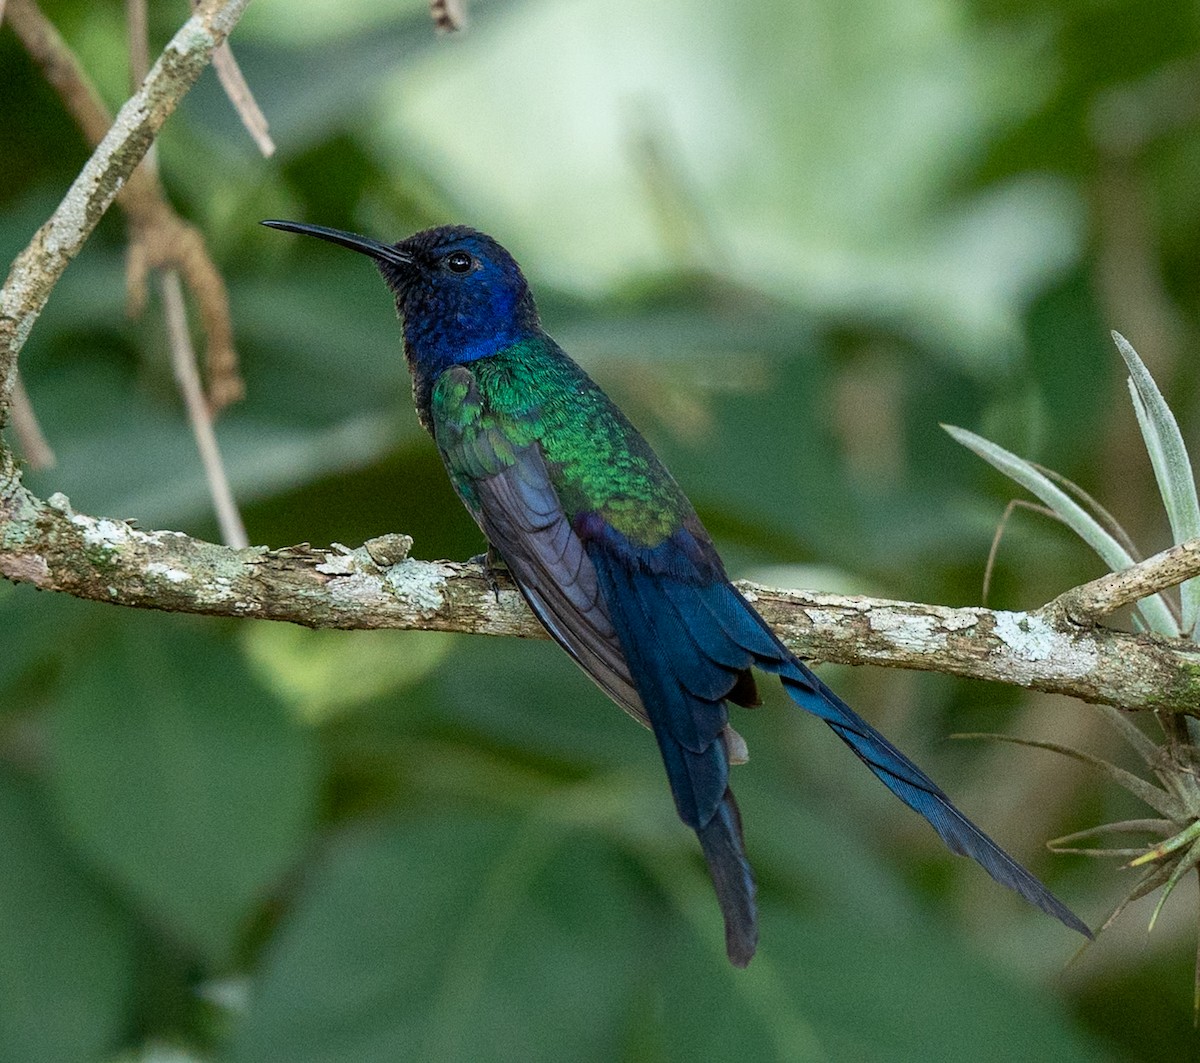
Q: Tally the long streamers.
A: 2